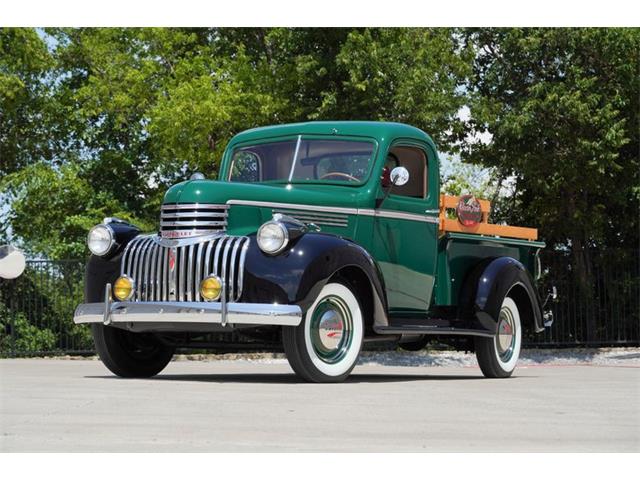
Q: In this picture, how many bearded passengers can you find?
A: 0